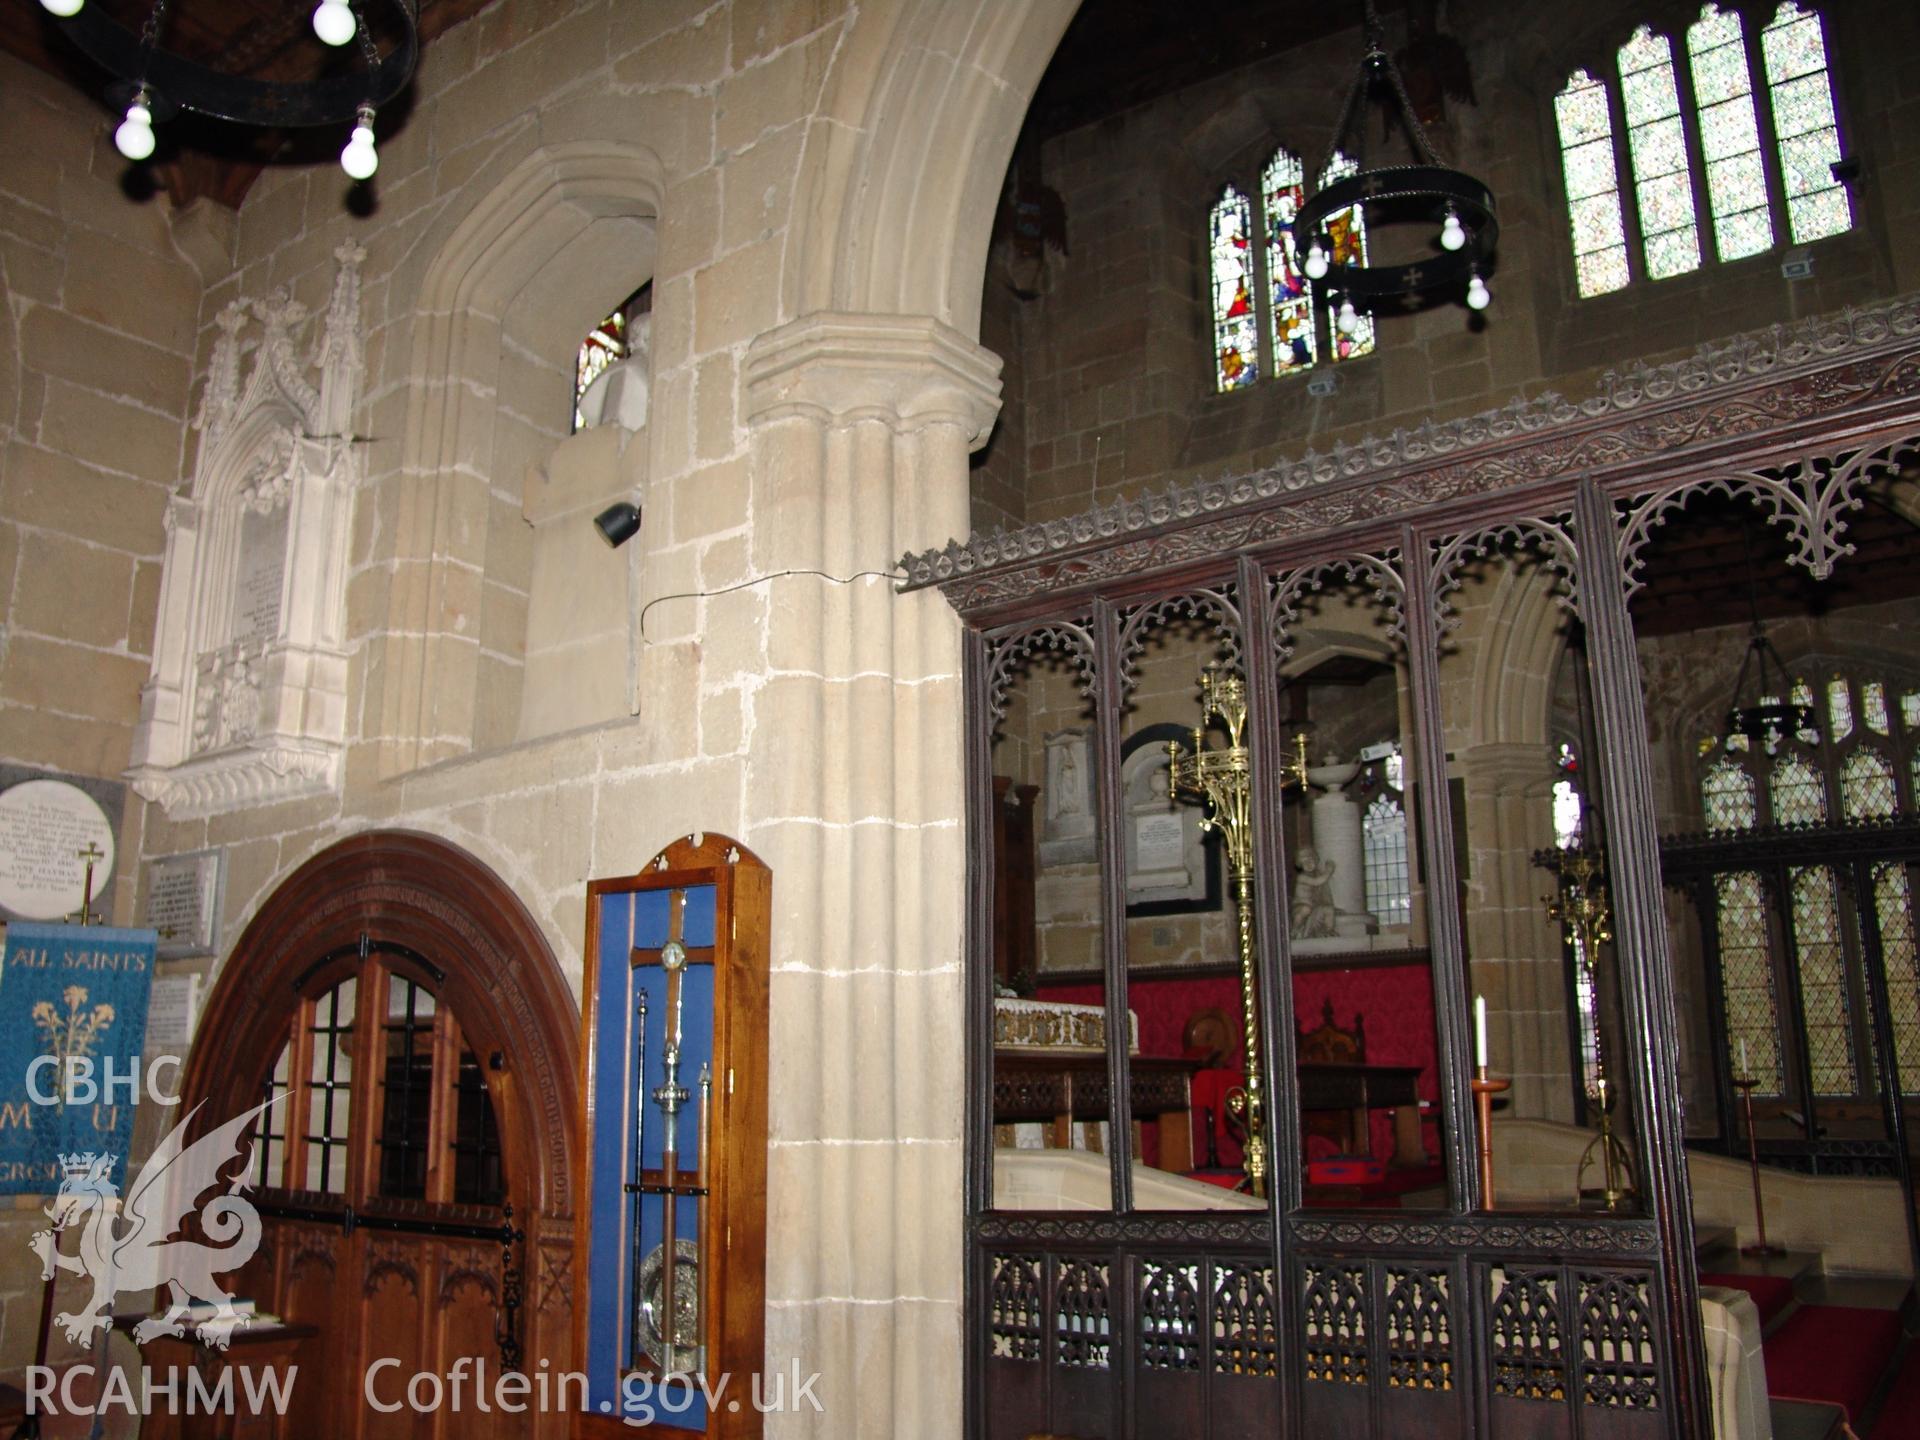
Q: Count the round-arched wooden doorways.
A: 1